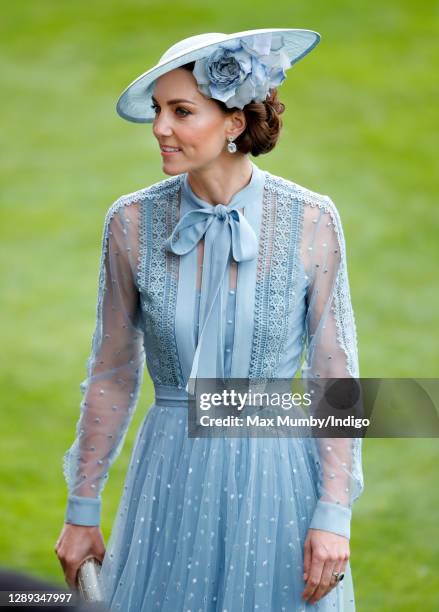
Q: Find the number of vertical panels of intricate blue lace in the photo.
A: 2